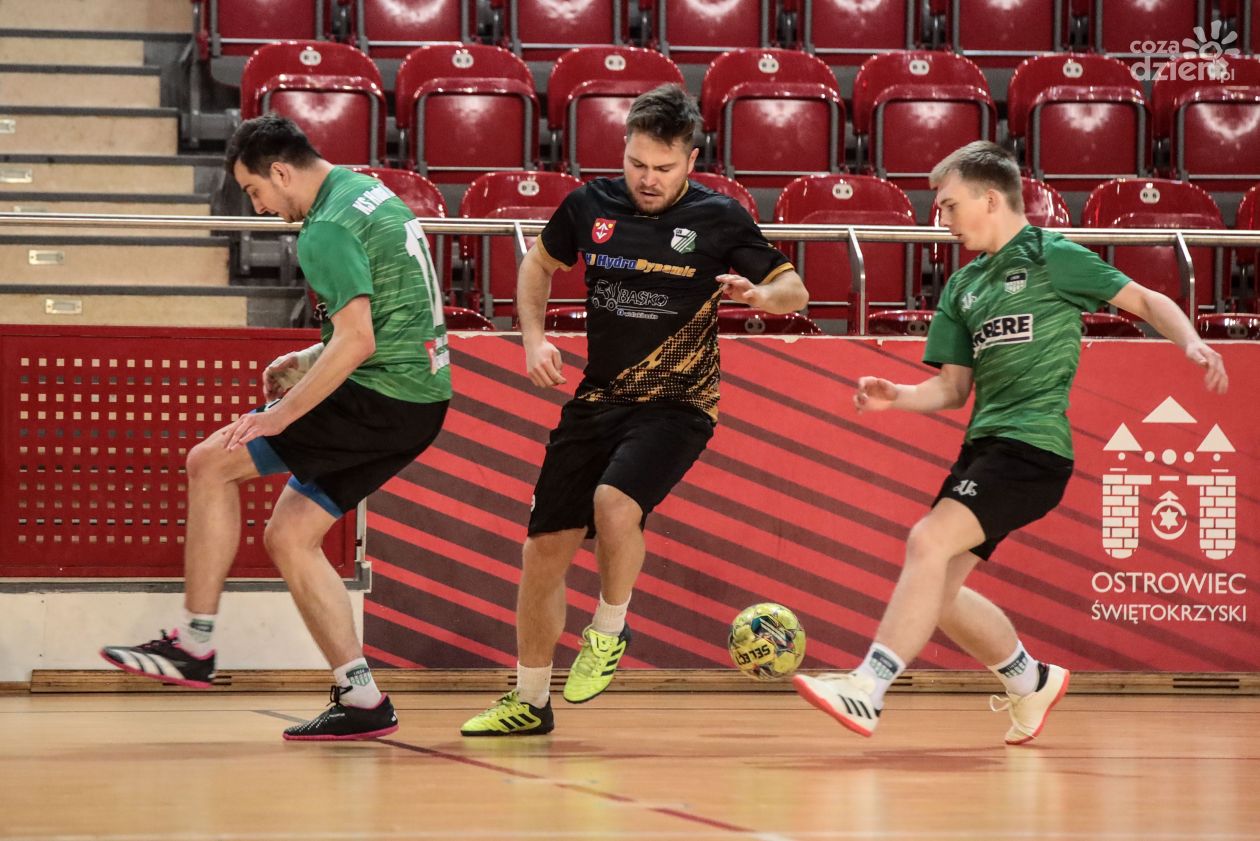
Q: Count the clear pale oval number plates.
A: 9